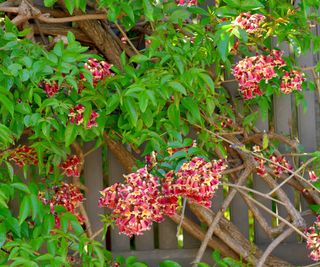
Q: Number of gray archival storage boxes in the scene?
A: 0